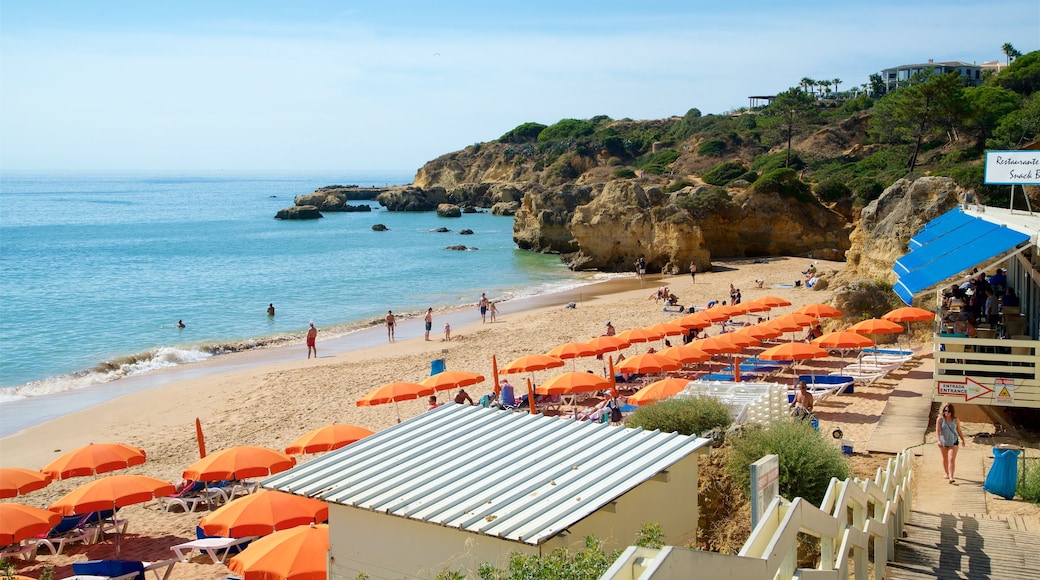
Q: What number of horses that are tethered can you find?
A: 0